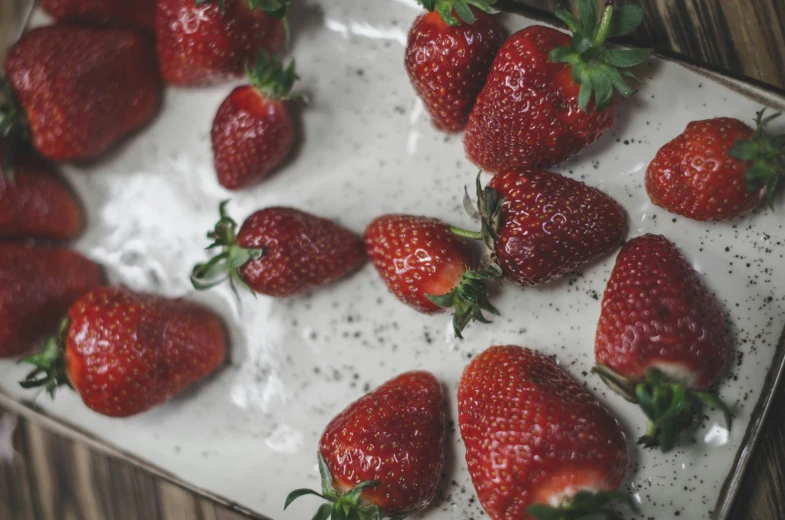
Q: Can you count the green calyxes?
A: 13